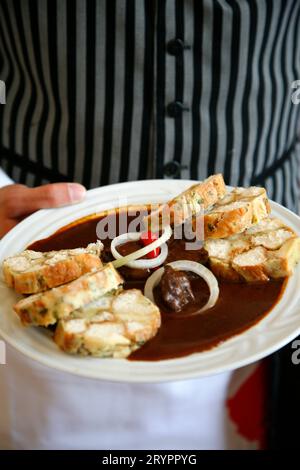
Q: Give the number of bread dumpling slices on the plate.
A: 6